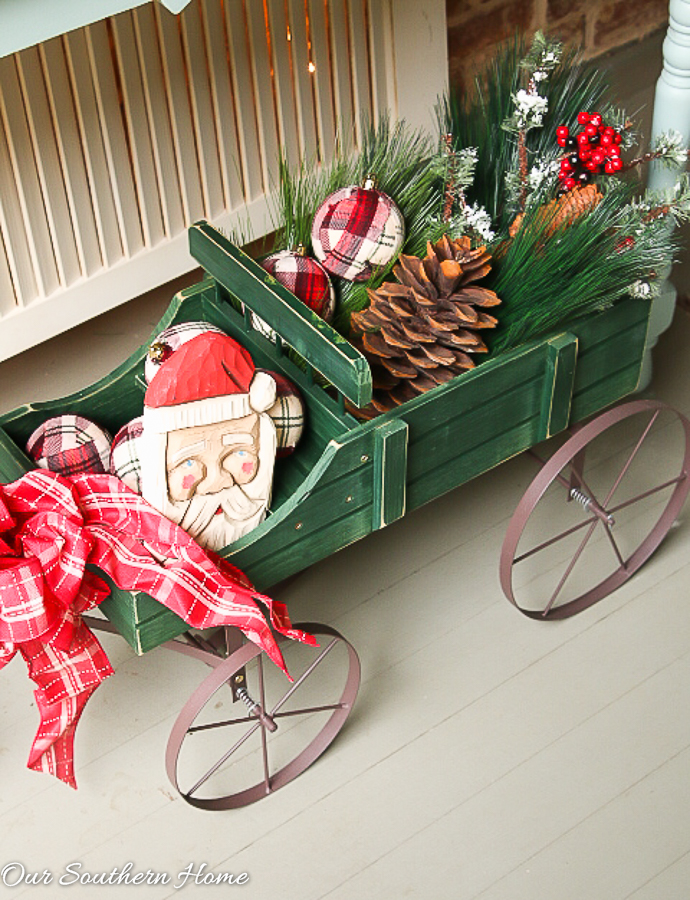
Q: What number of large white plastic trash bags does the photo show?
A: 0